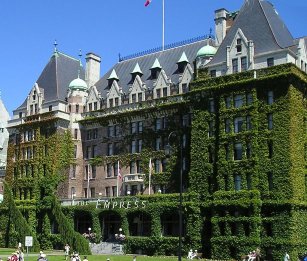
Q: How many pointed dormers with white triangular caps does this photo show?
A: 4